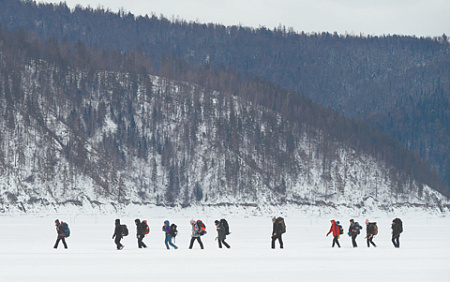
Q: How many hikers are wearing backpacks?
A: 11